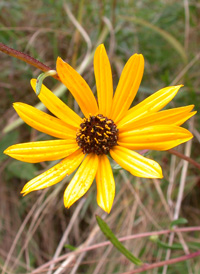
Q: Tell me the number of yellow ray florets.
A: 13